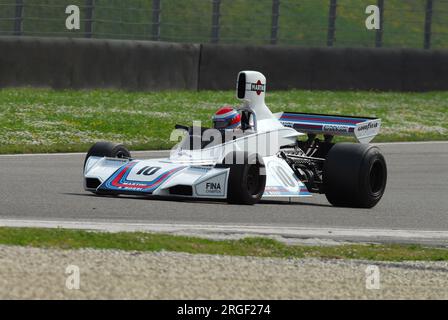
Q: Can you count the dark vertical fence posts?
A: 8